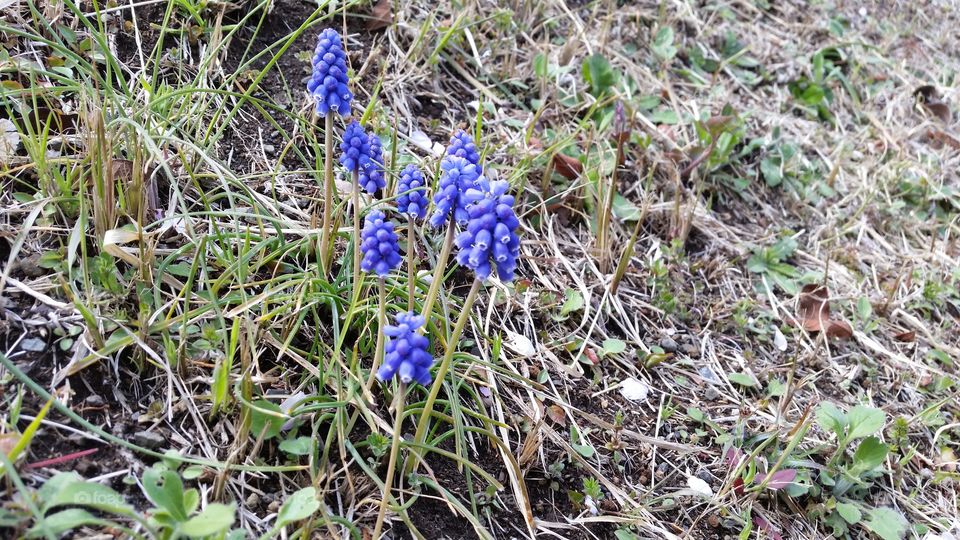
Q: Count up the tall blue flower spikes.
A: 9